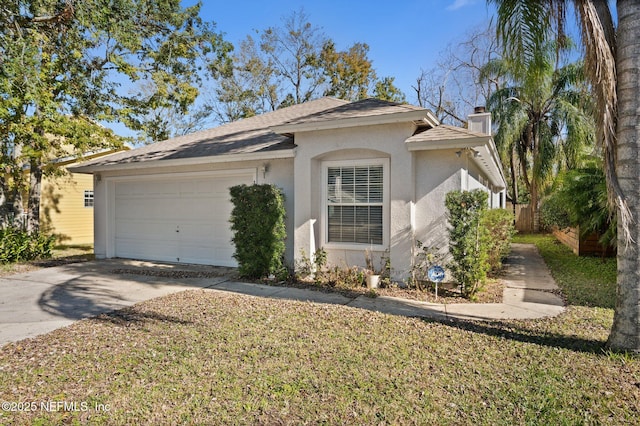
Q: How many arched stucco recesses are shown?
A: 1